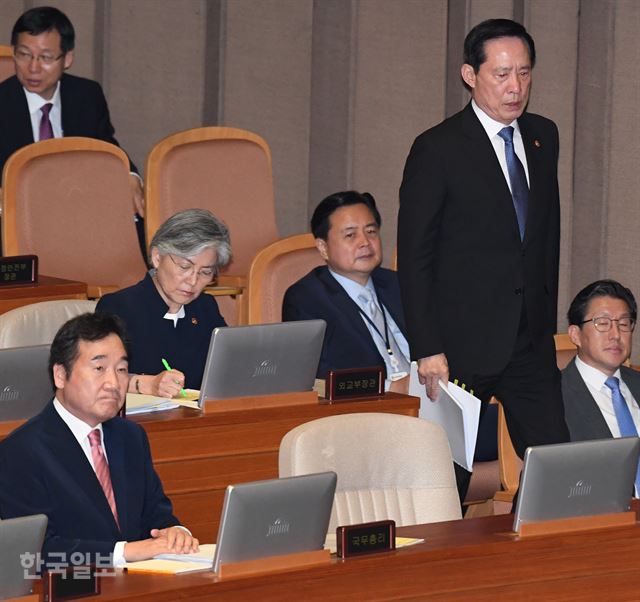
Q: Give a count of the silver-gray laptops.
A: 5